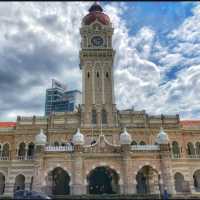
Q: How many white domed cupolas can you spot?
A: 4